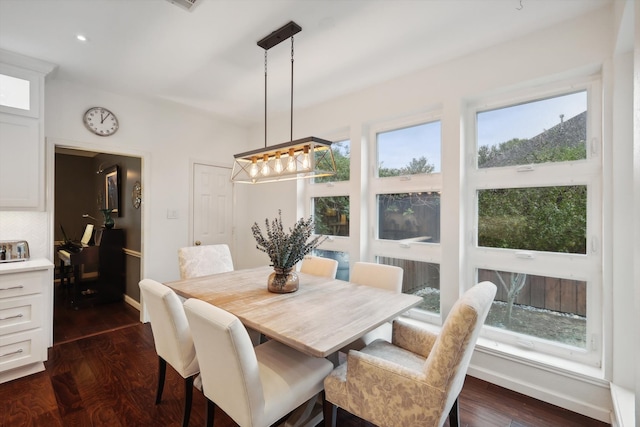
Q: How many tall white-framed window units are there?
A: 3